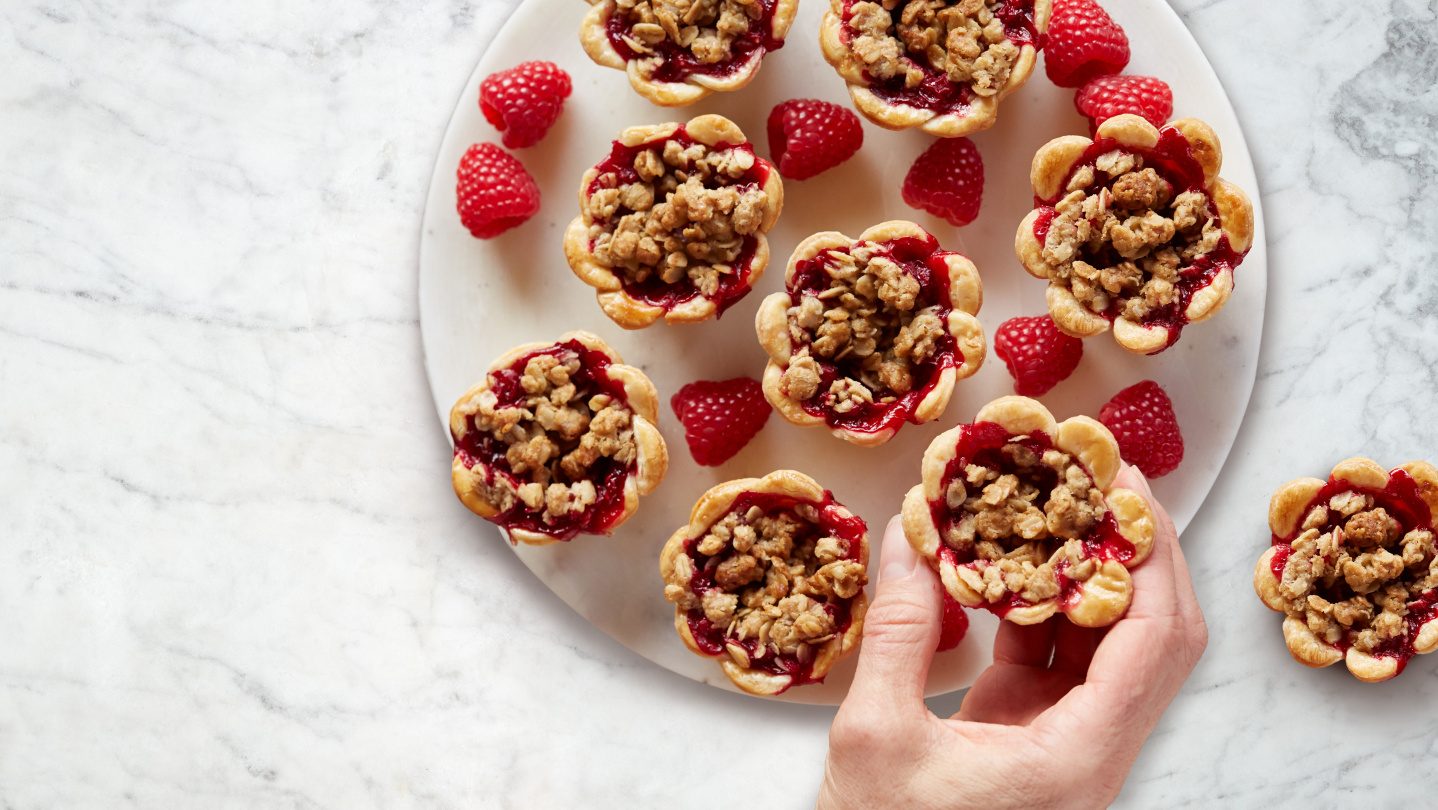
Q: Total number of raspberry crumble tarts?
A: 9